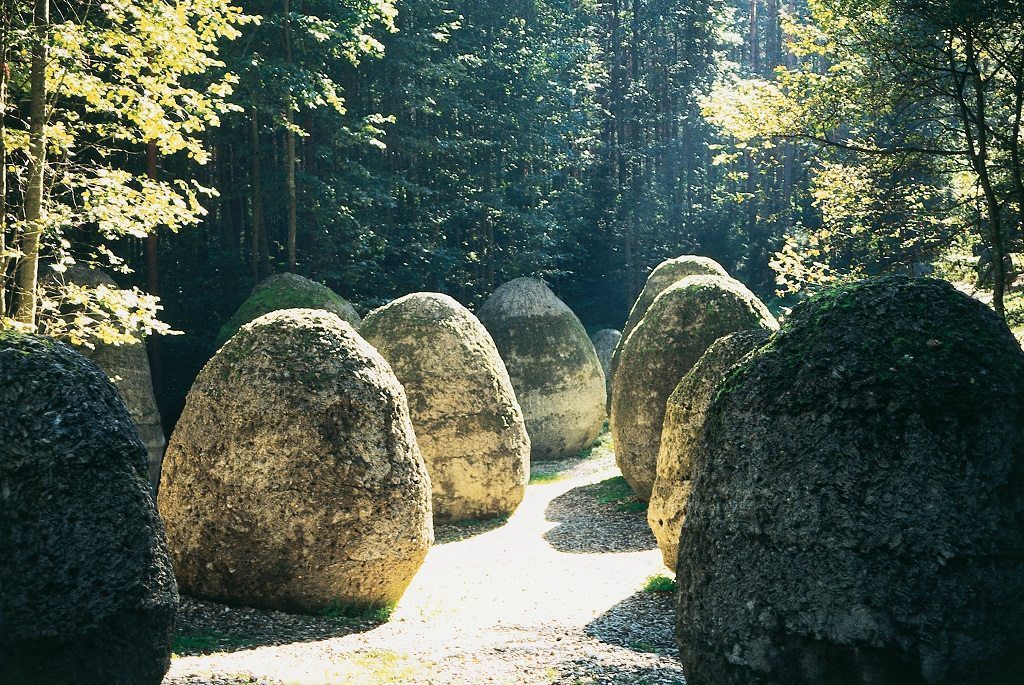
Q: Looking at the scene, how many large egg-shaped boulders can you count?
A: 11